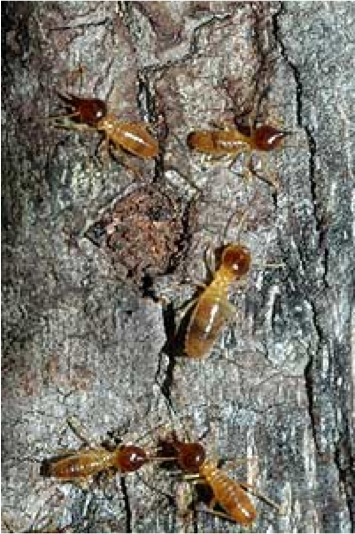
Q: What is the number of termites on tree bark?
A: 5